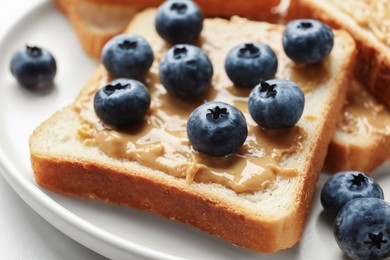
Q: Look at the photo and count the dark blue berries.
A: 11